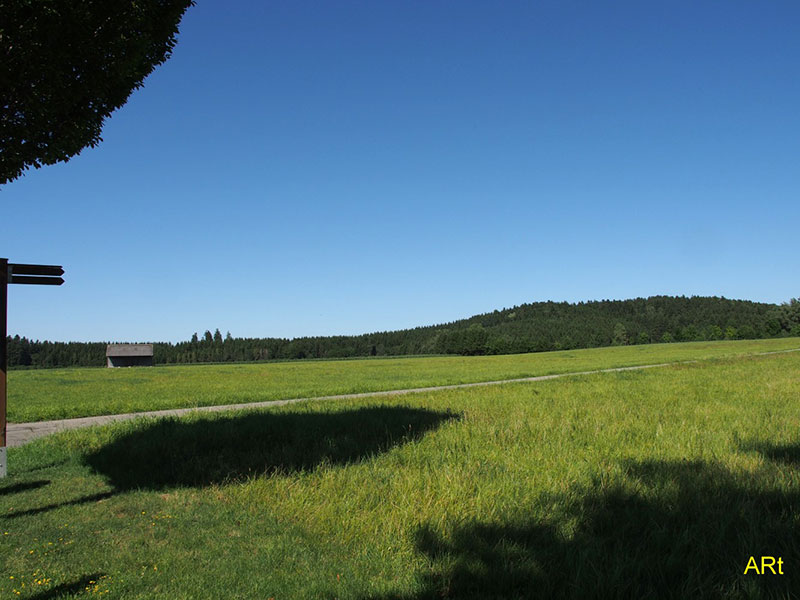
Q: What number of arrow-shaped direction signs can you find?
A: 2